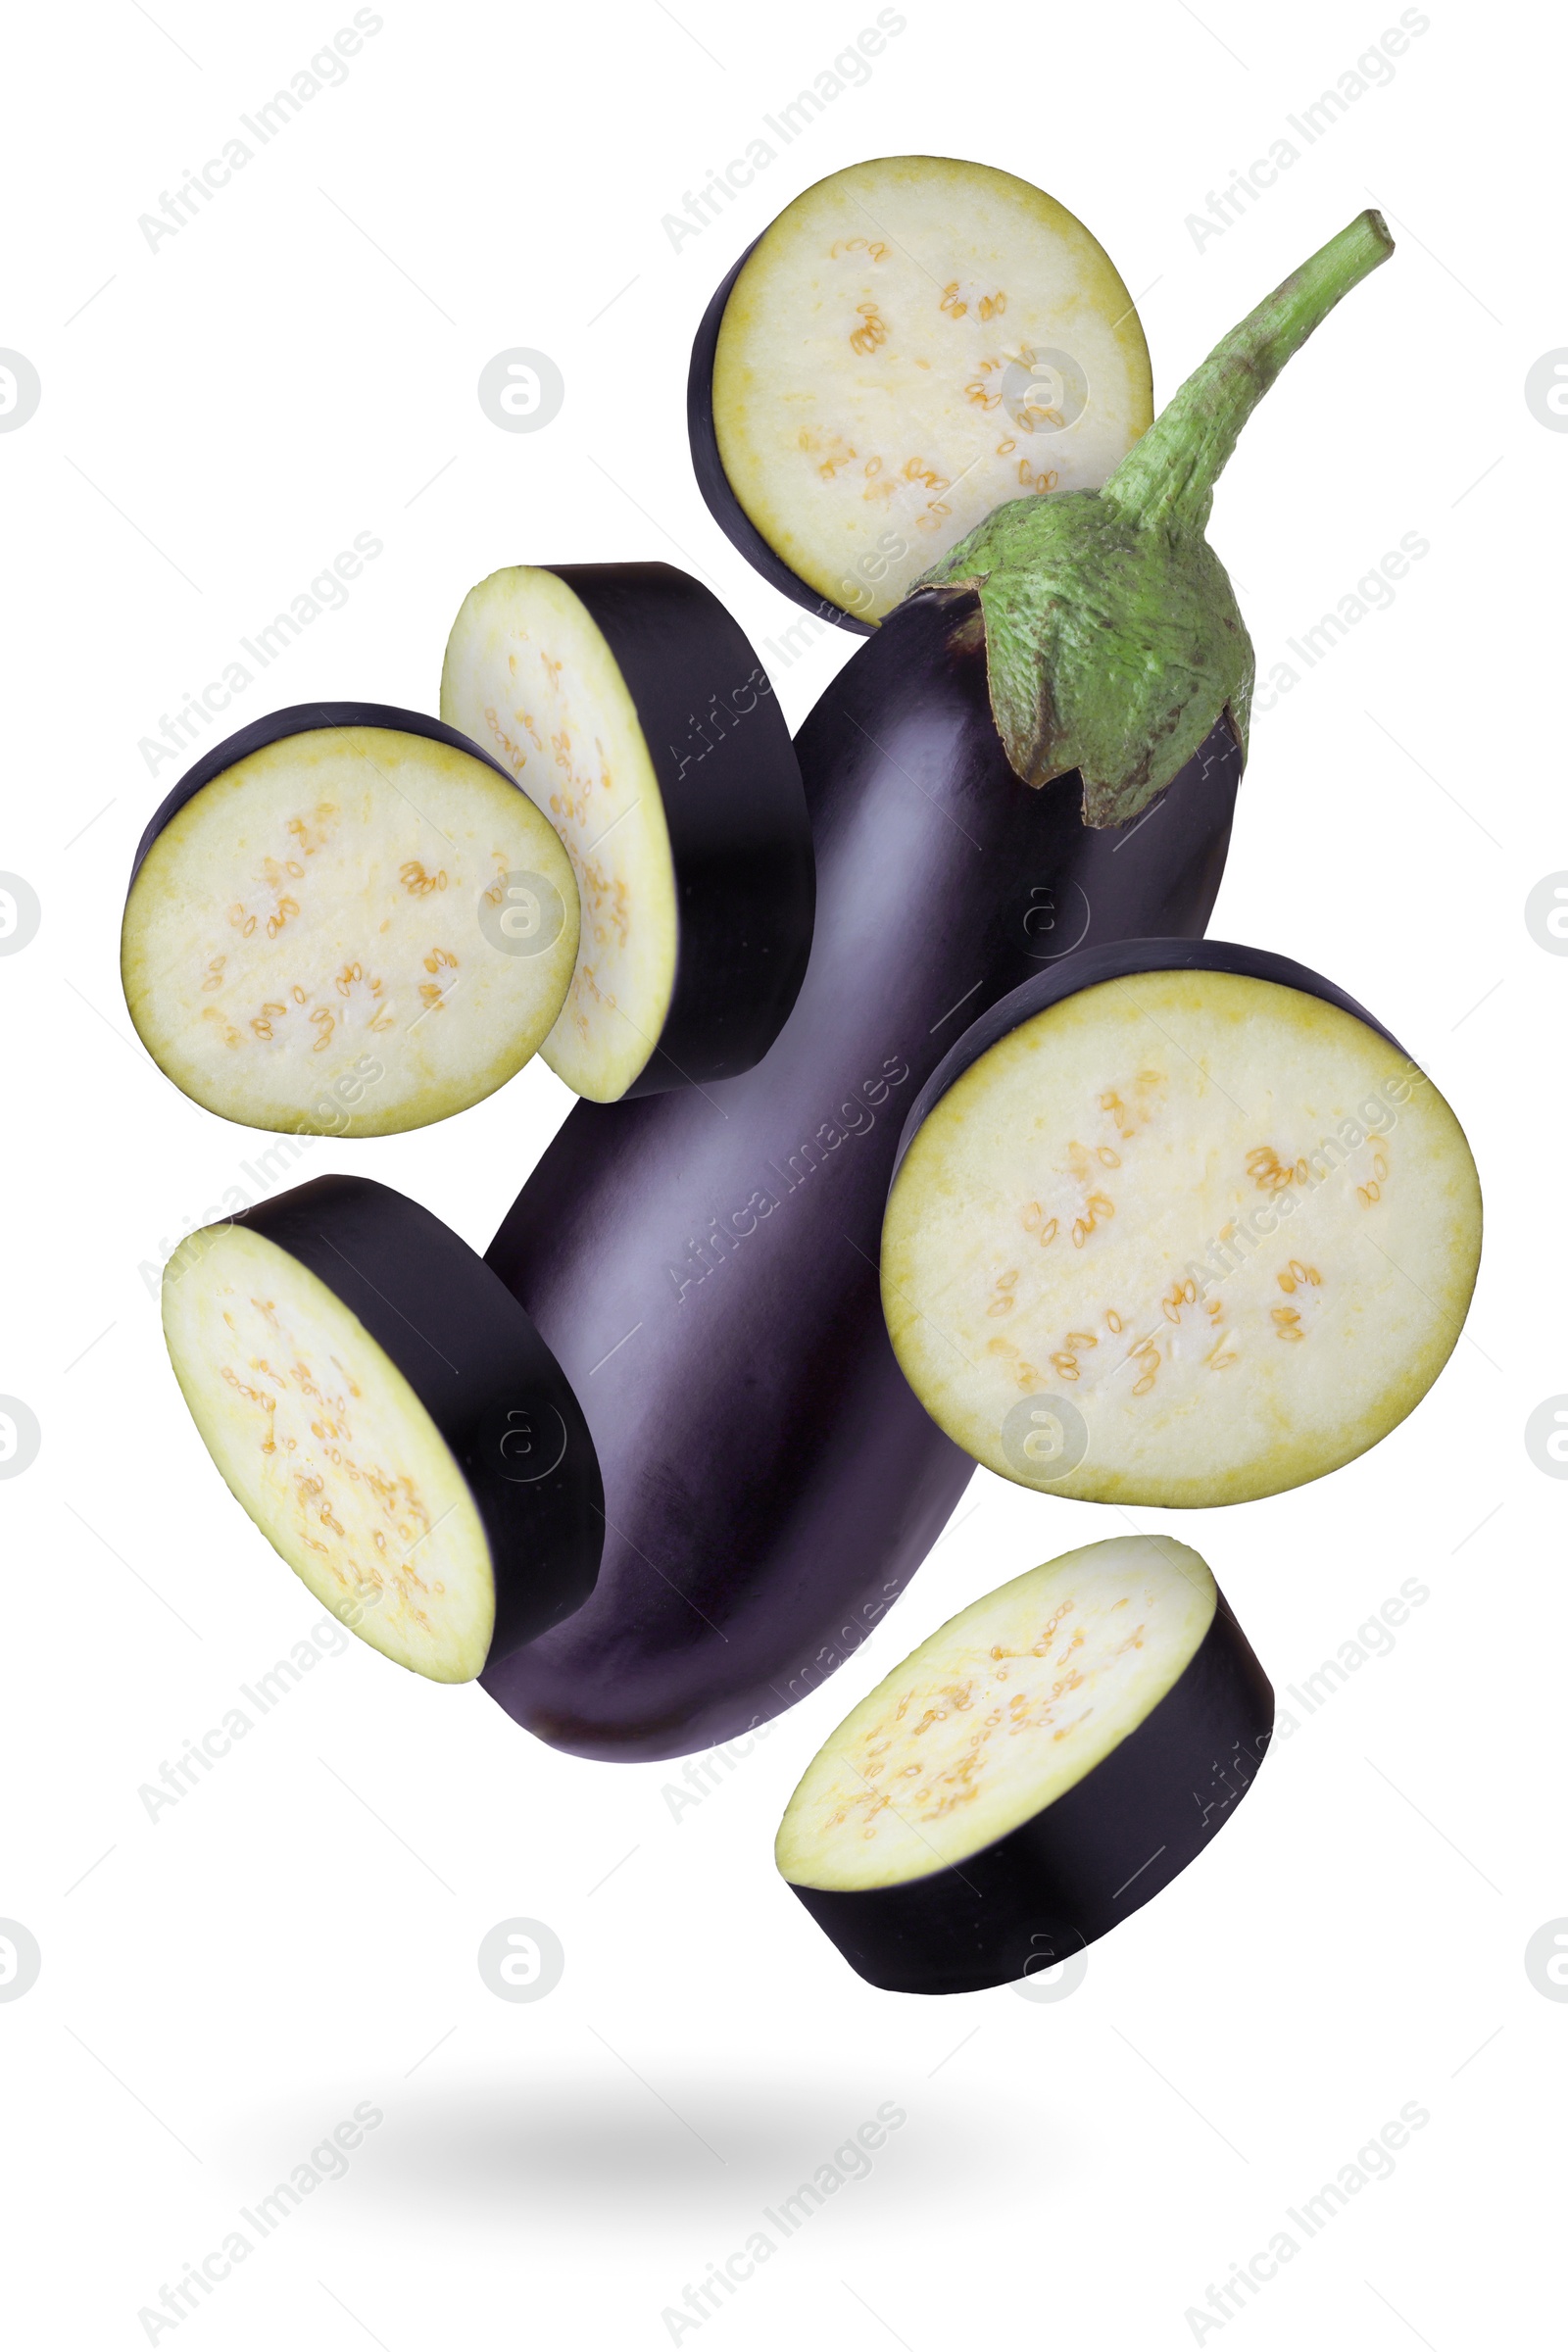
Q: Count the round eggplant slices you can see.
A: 6